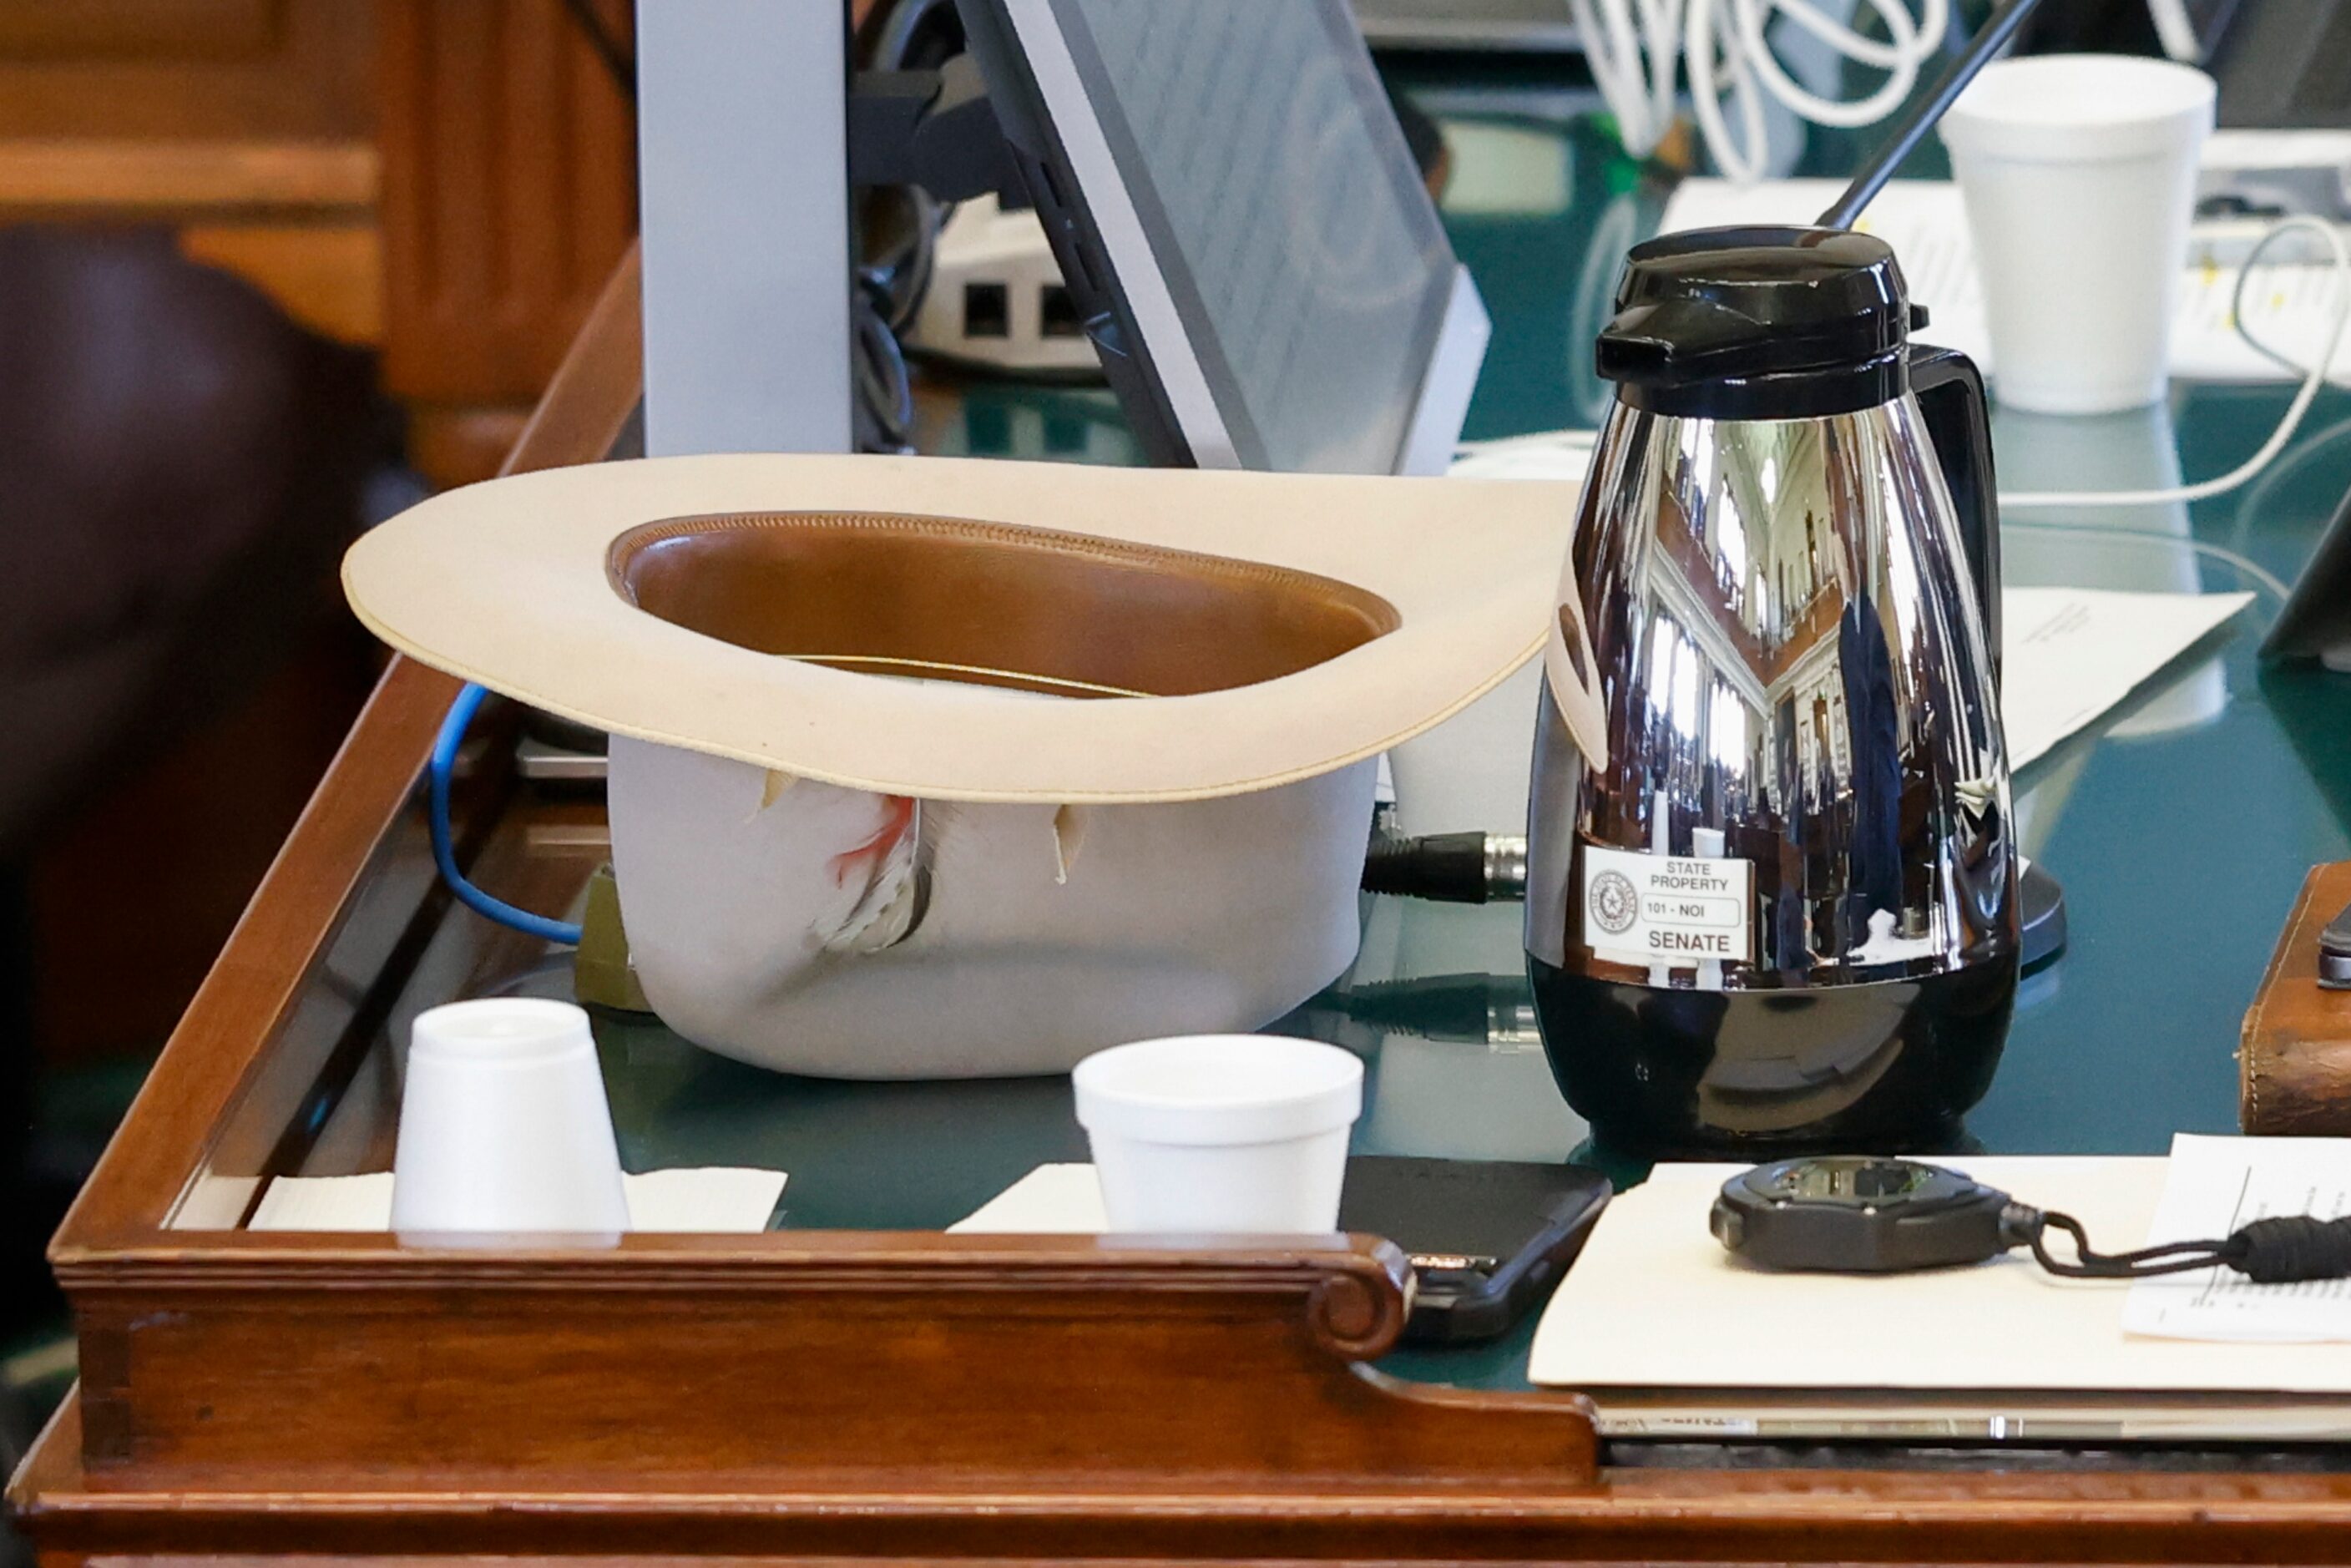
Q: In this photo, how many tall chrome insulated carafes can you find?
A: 1